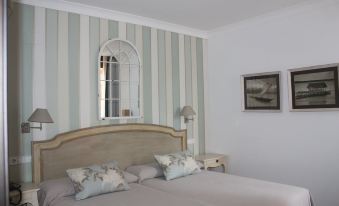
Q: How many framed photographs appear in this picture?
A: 2